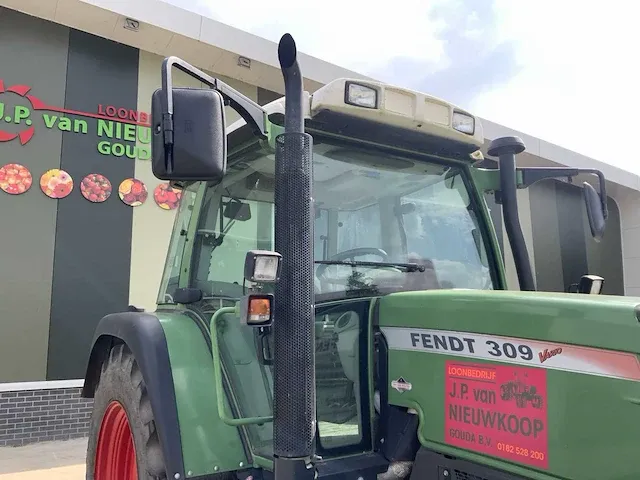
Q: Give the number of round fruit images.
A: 5